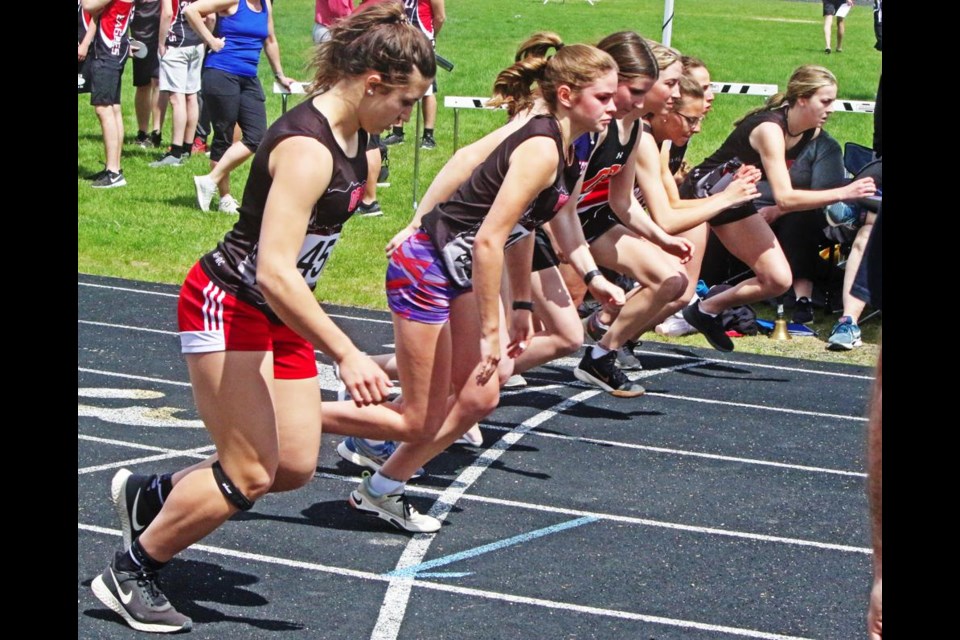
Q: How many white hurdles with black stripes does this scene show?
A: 4